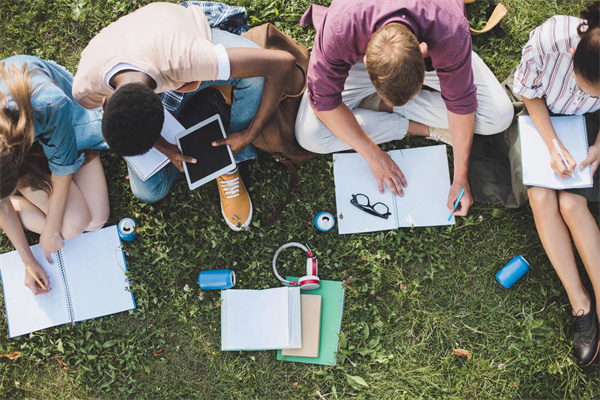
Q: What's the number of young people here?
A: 4